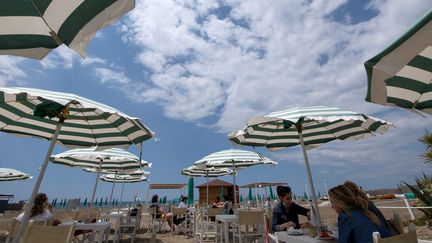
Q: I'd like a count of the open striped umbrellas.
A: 10